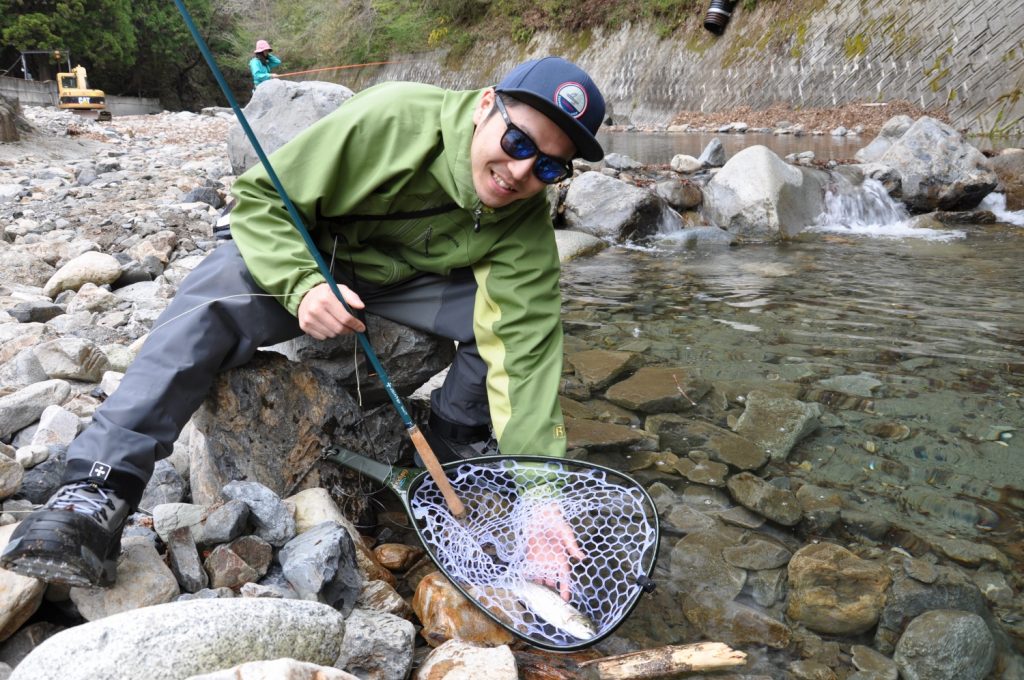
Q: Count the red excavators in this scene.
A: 0